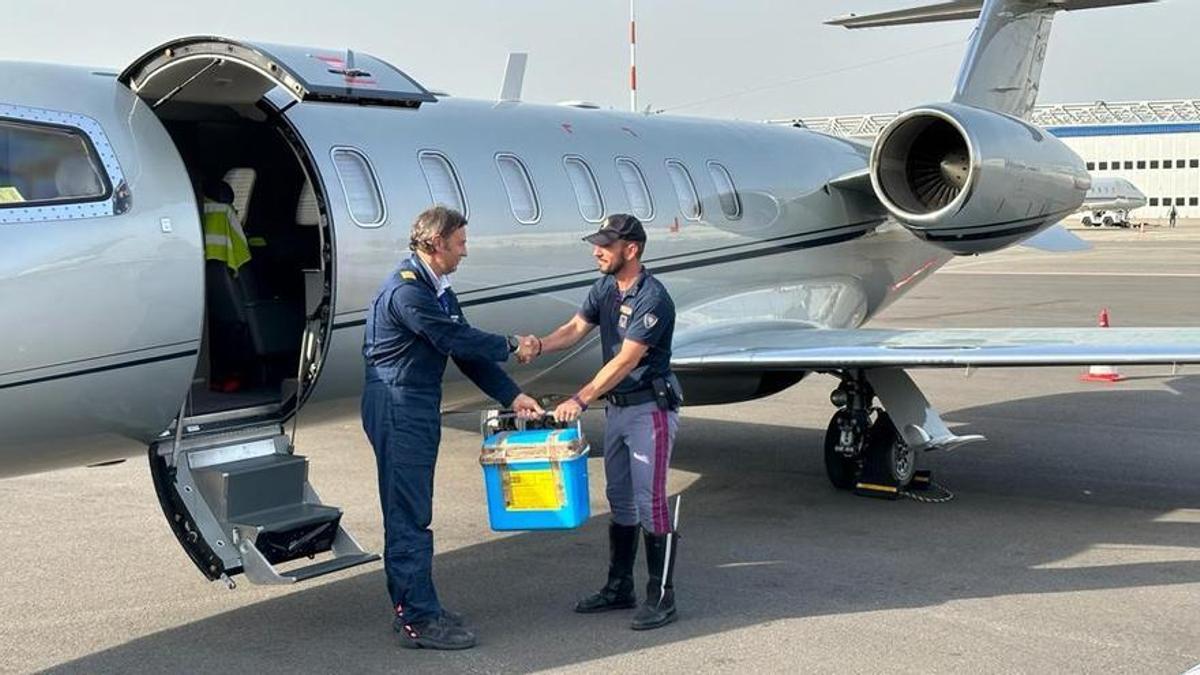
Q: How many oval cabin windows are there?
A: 7